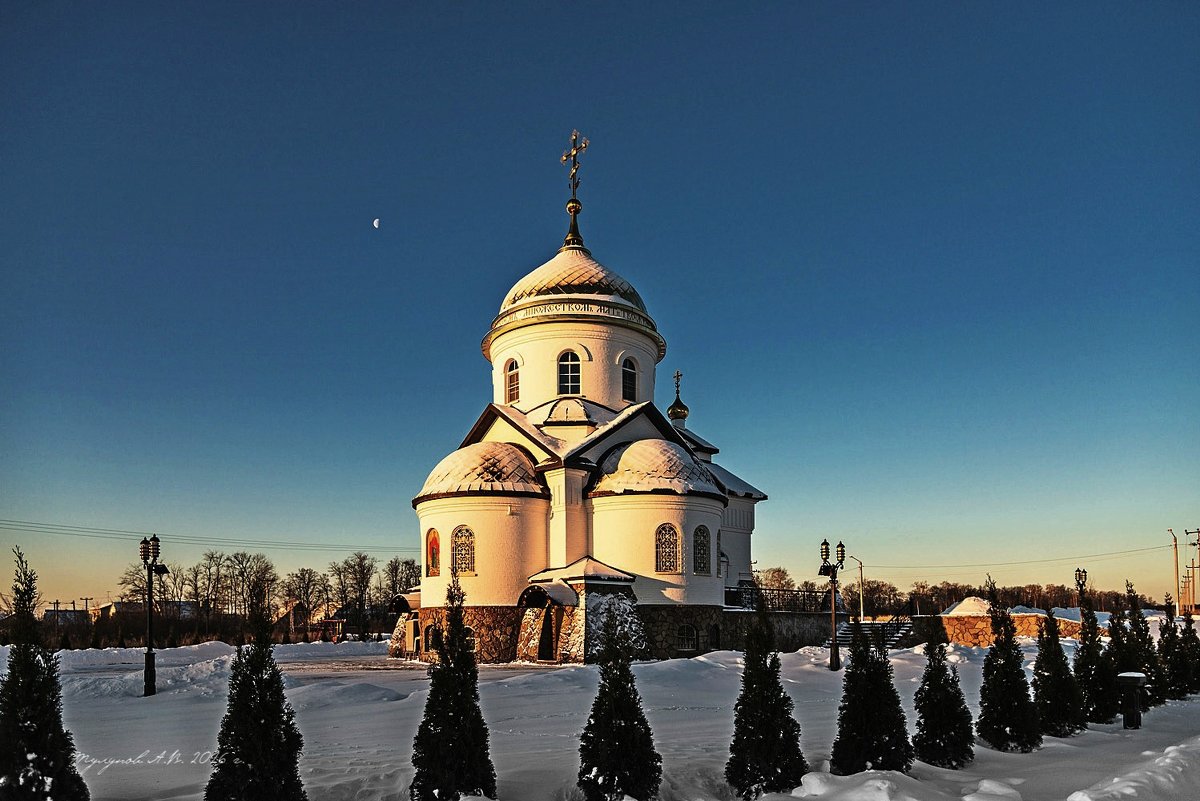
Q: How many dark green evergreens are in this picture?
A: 14